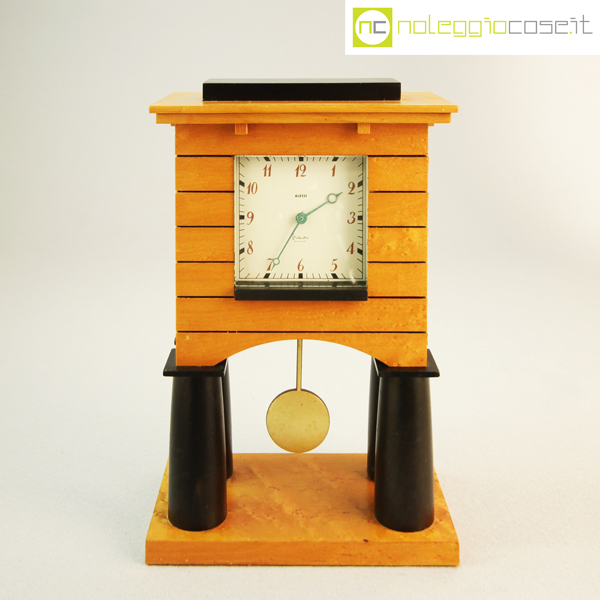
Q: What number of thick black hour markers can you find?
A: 12